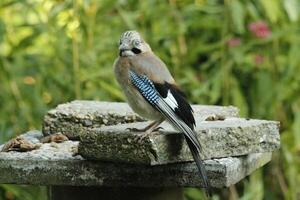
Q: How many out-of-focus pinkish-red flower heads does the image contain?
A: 3